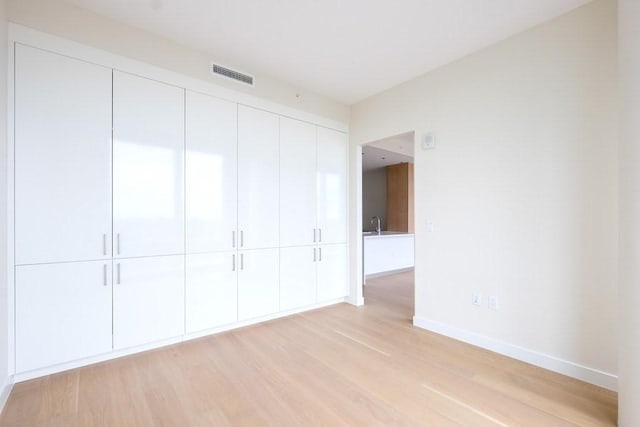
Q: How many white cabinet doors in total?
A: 12